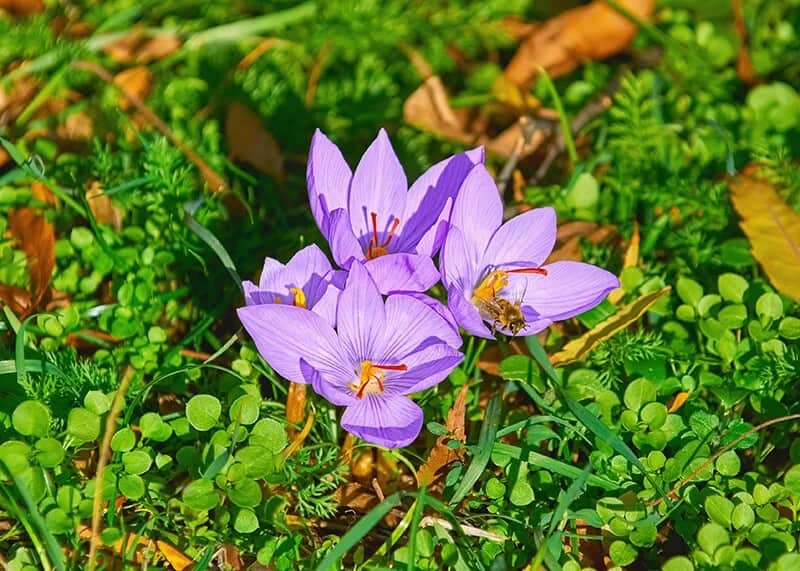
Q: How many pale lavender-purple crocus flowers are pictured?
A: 4